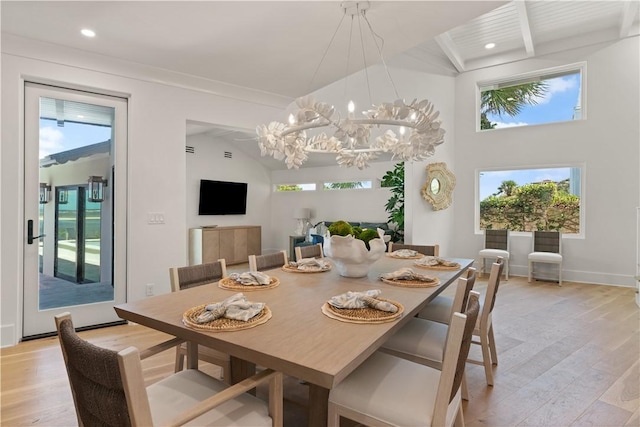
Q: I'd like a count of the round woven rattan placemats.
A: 7